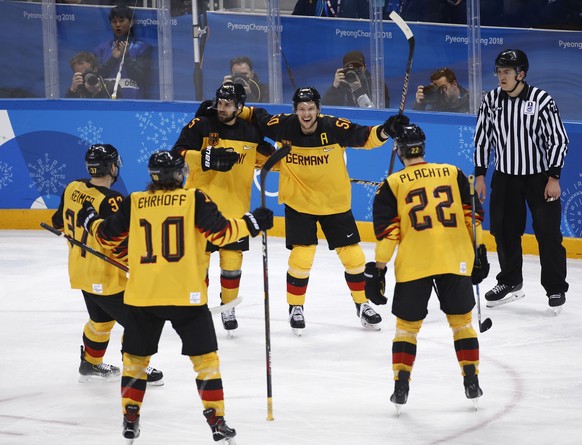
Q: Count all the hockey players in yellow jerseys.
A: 5